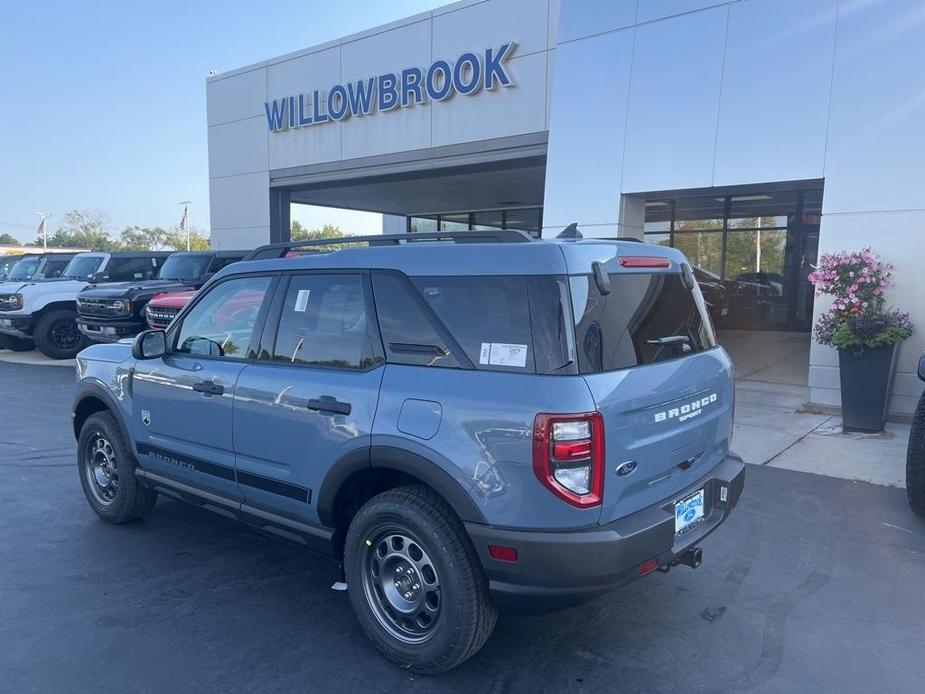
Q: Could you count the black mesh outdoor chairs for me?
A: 0